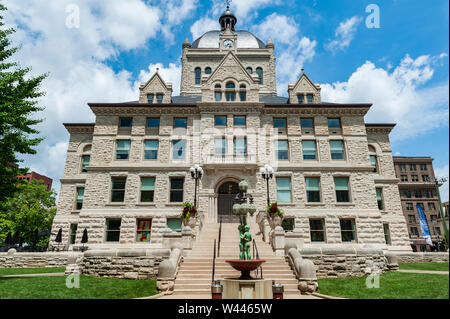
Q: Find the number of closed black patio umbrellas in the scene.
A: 5